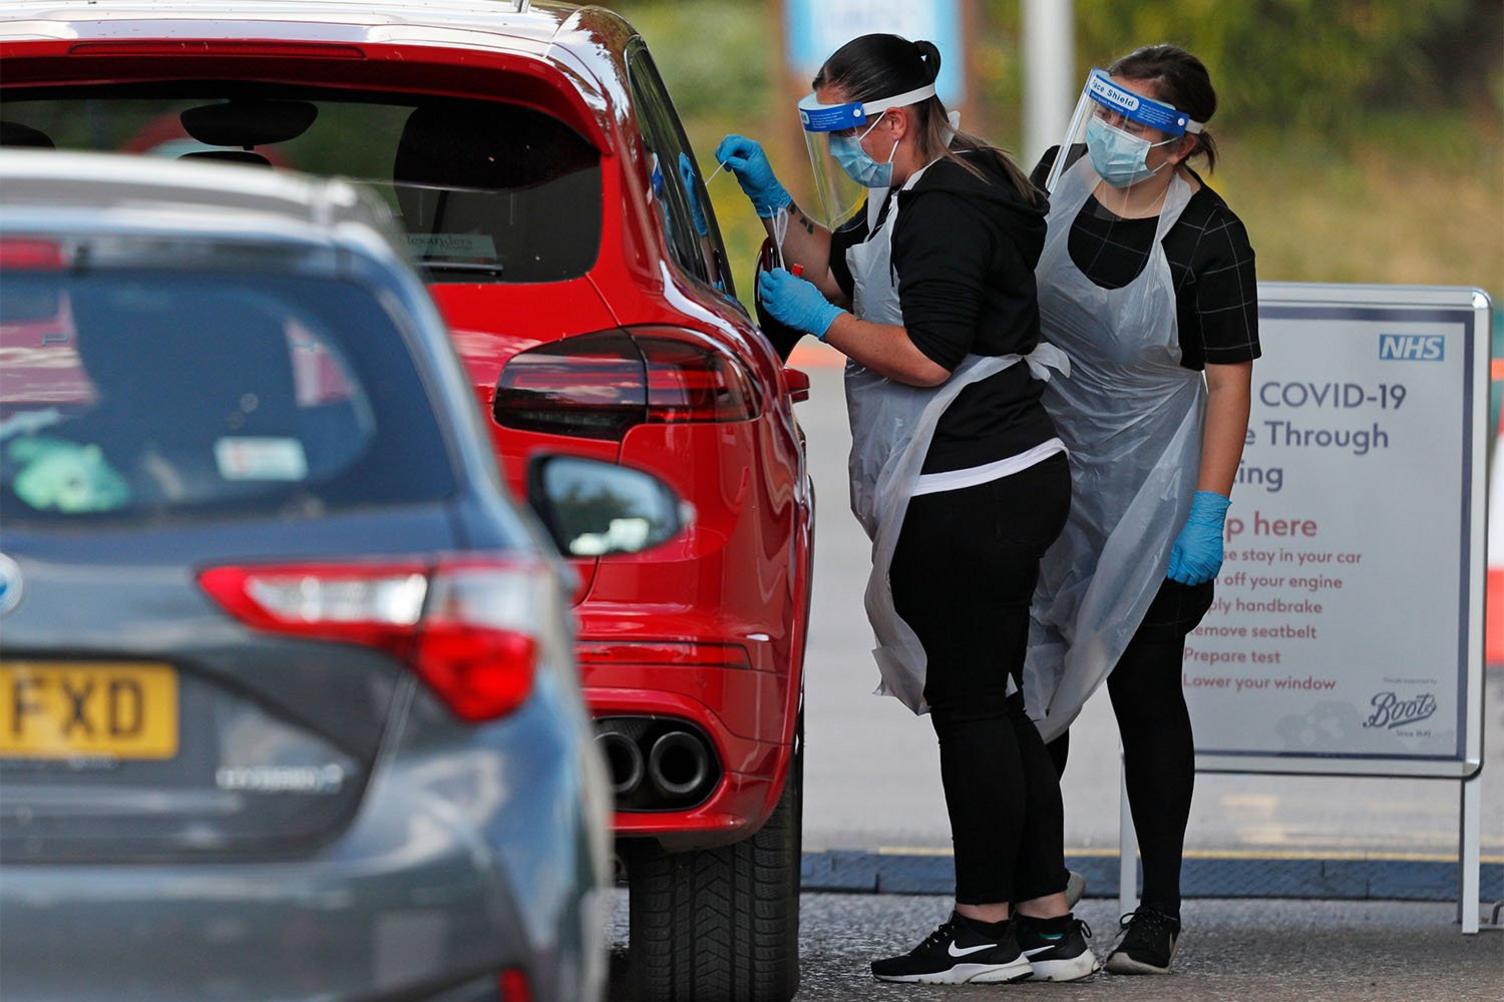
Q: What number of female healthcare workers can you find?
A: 2